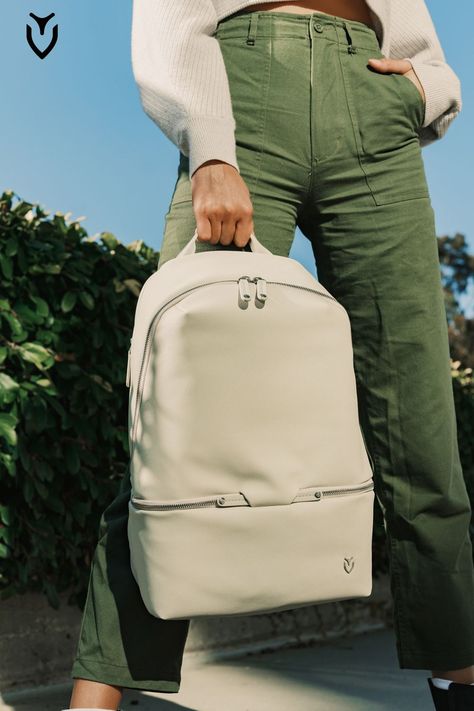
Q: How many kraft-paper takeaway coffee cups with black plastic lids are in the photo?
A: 0